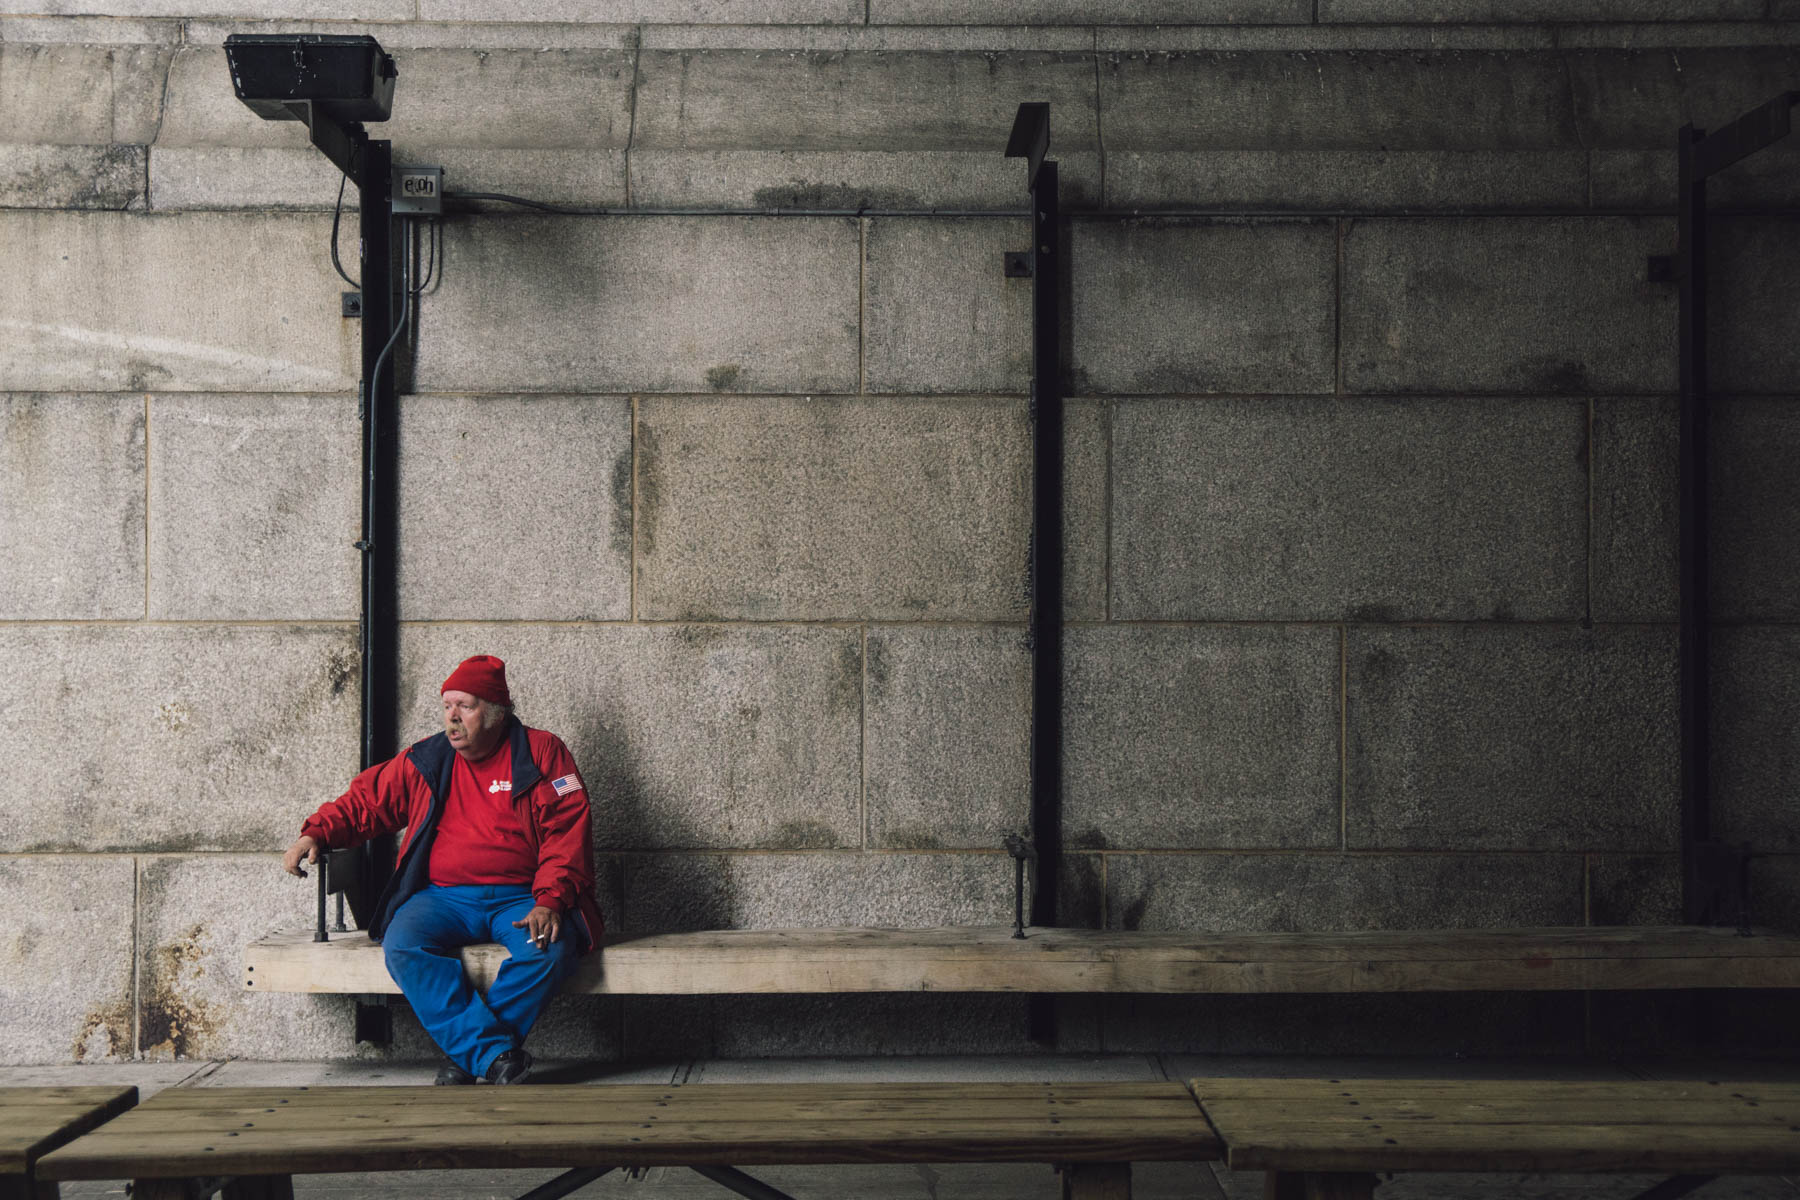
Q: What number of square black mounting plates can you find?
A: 3